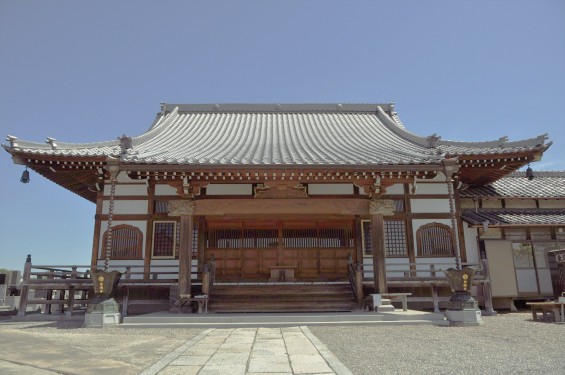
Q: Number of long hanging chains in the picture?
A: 2